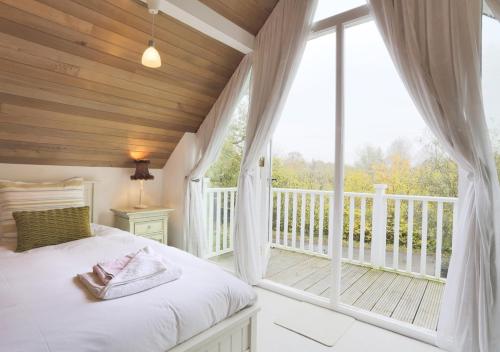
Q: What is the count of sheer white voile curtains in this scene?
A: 3